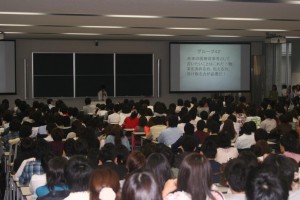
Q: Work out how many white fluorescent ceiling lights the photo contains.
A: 14